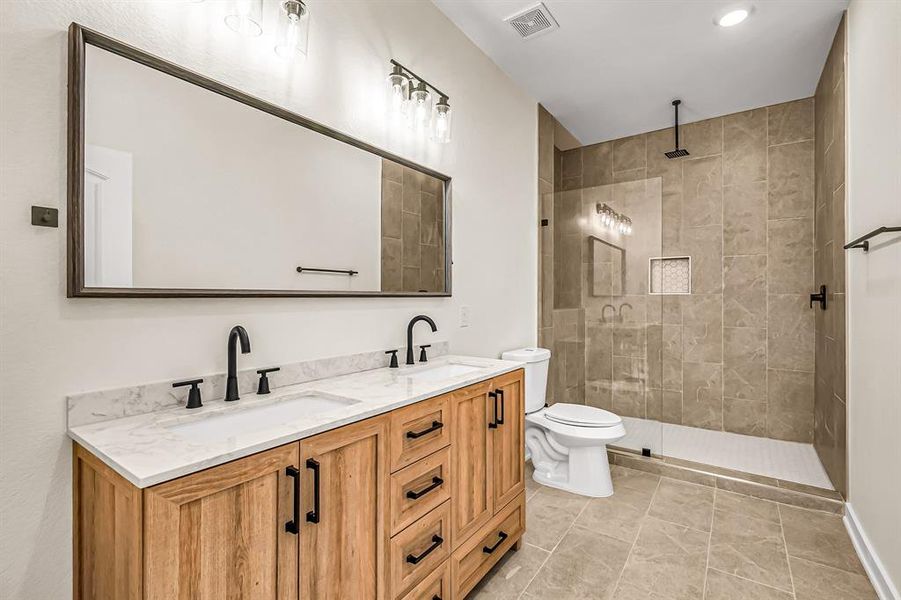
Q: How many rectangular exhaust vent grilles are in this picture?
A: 1